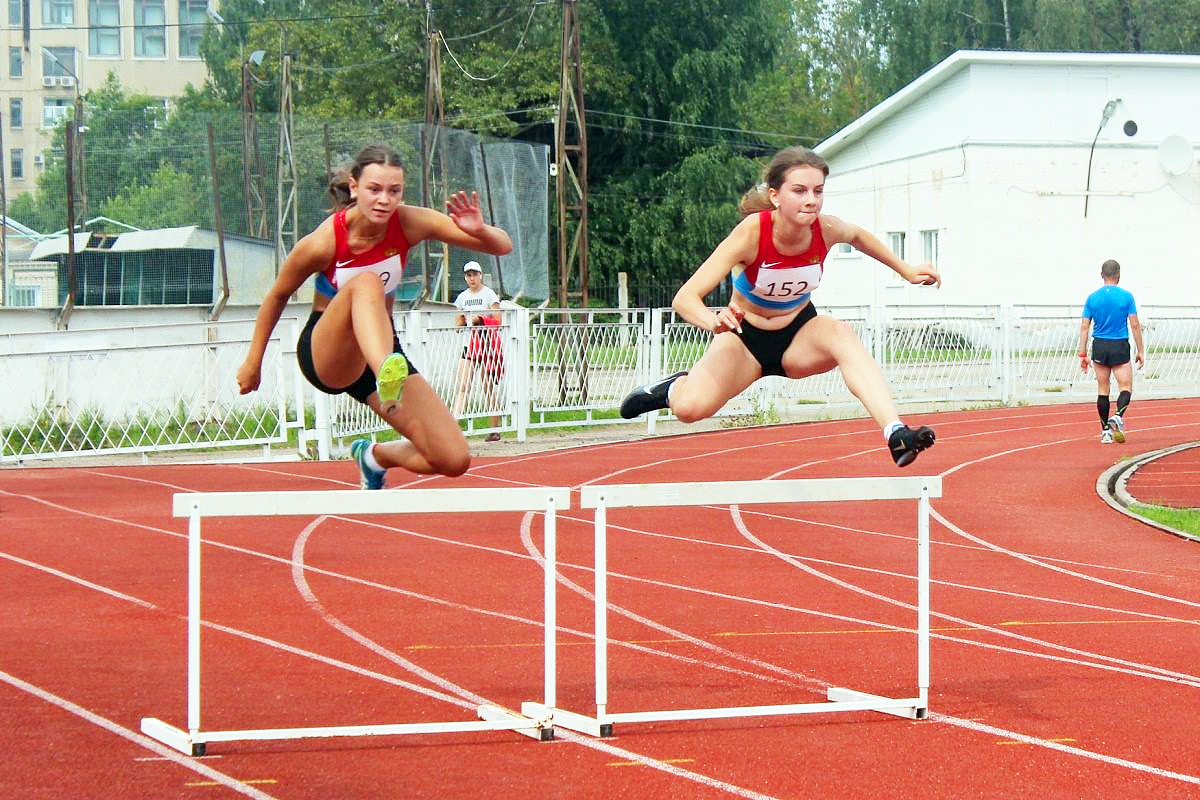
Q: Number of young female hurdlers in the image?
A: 2